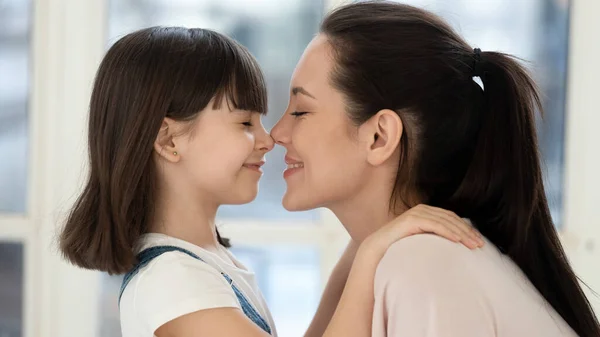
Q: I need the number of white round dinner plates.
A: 0